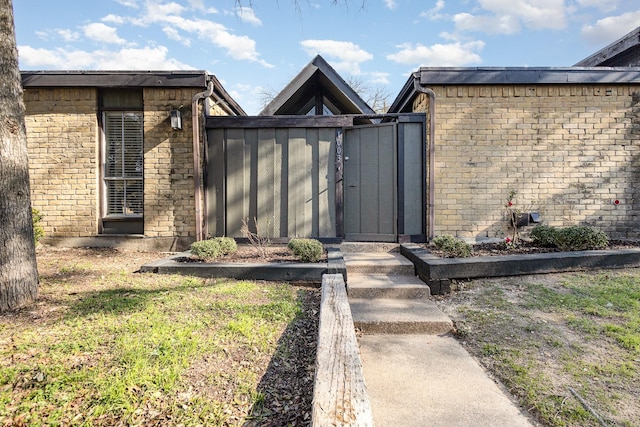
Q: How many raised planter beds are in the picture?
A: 2